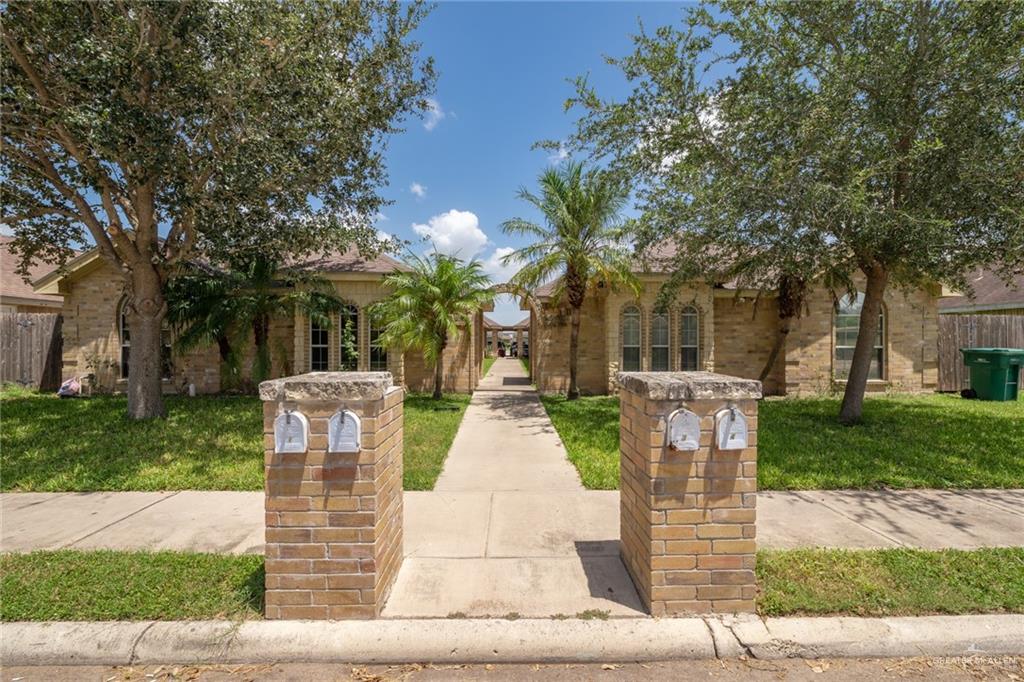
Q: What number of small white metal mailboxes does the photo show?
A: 4